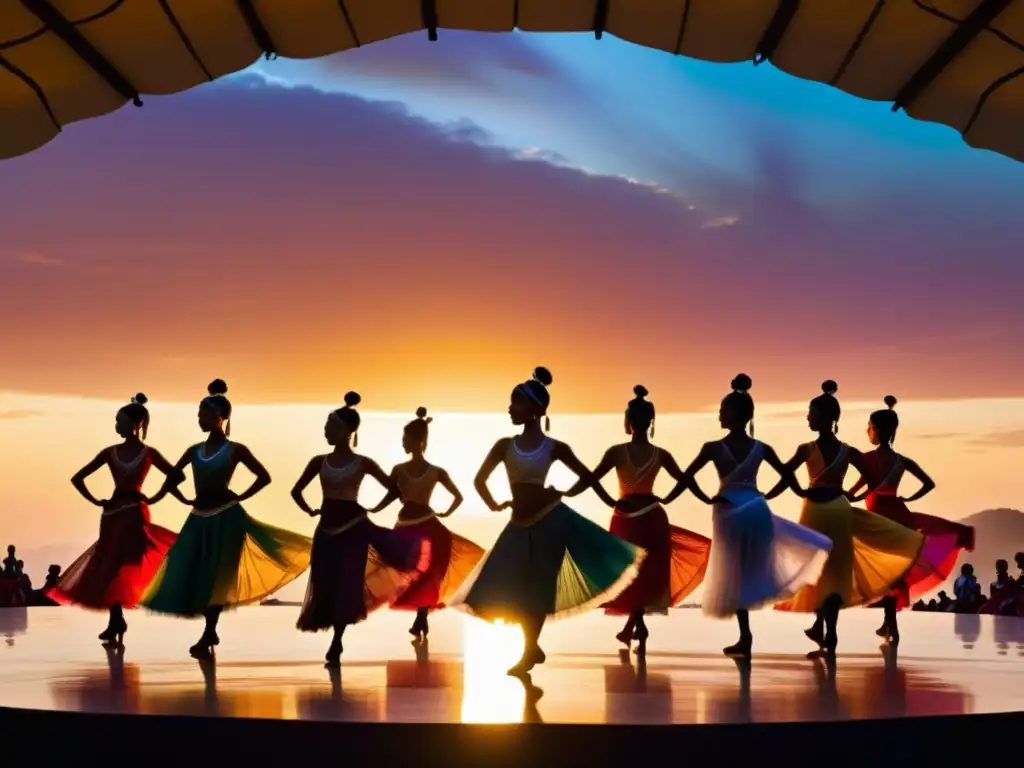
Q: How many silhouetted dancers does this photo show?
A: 9